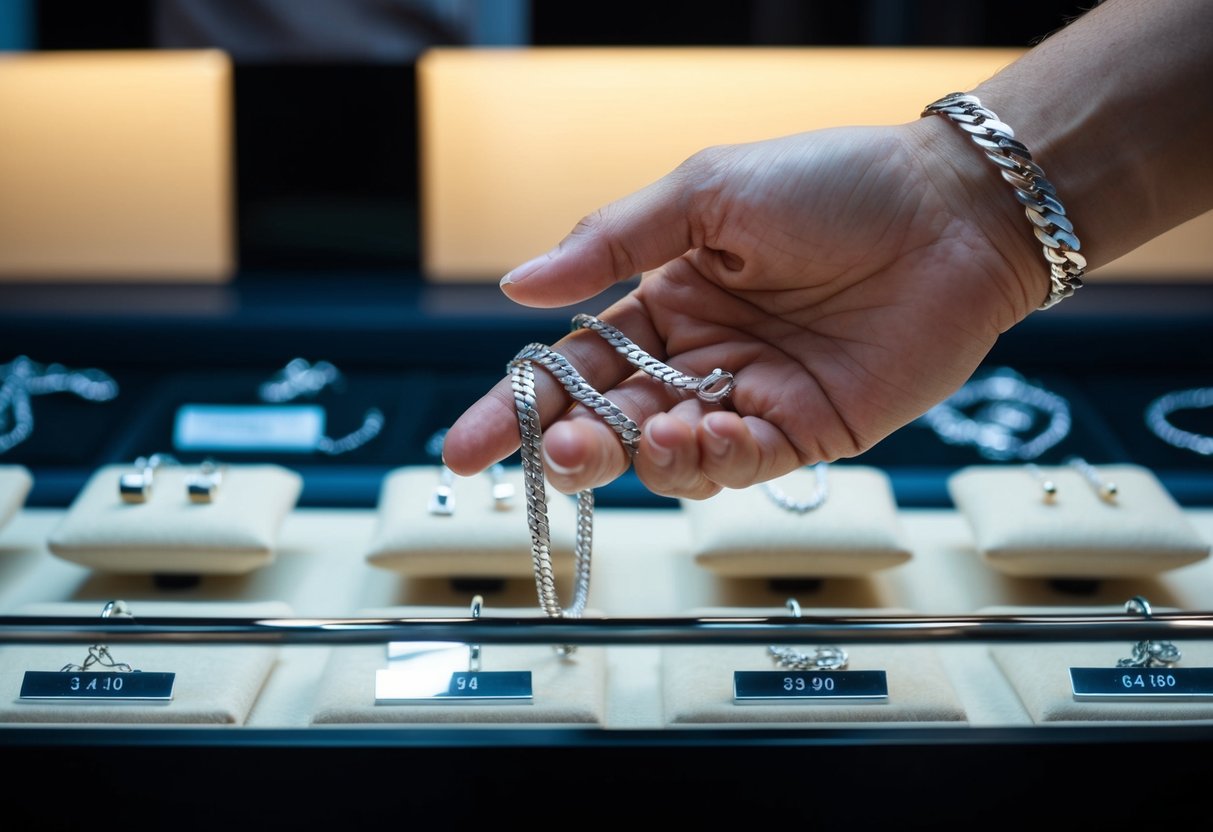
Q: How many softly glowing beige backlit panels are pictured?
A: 2